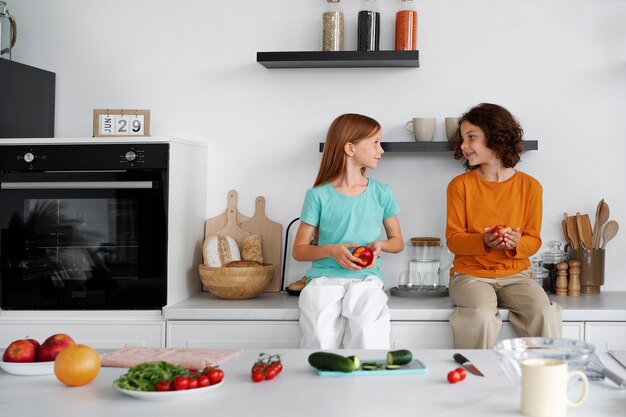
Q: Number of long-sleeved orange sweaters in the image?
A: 1